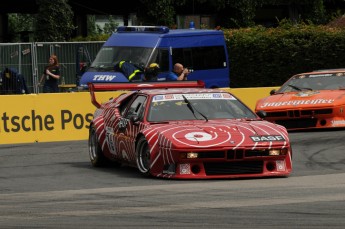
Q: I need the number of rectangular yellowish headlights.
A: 2